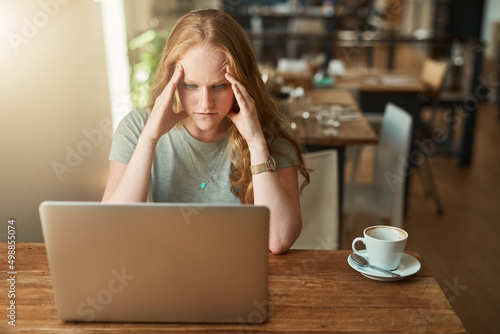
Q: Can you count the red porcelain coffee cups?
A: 0